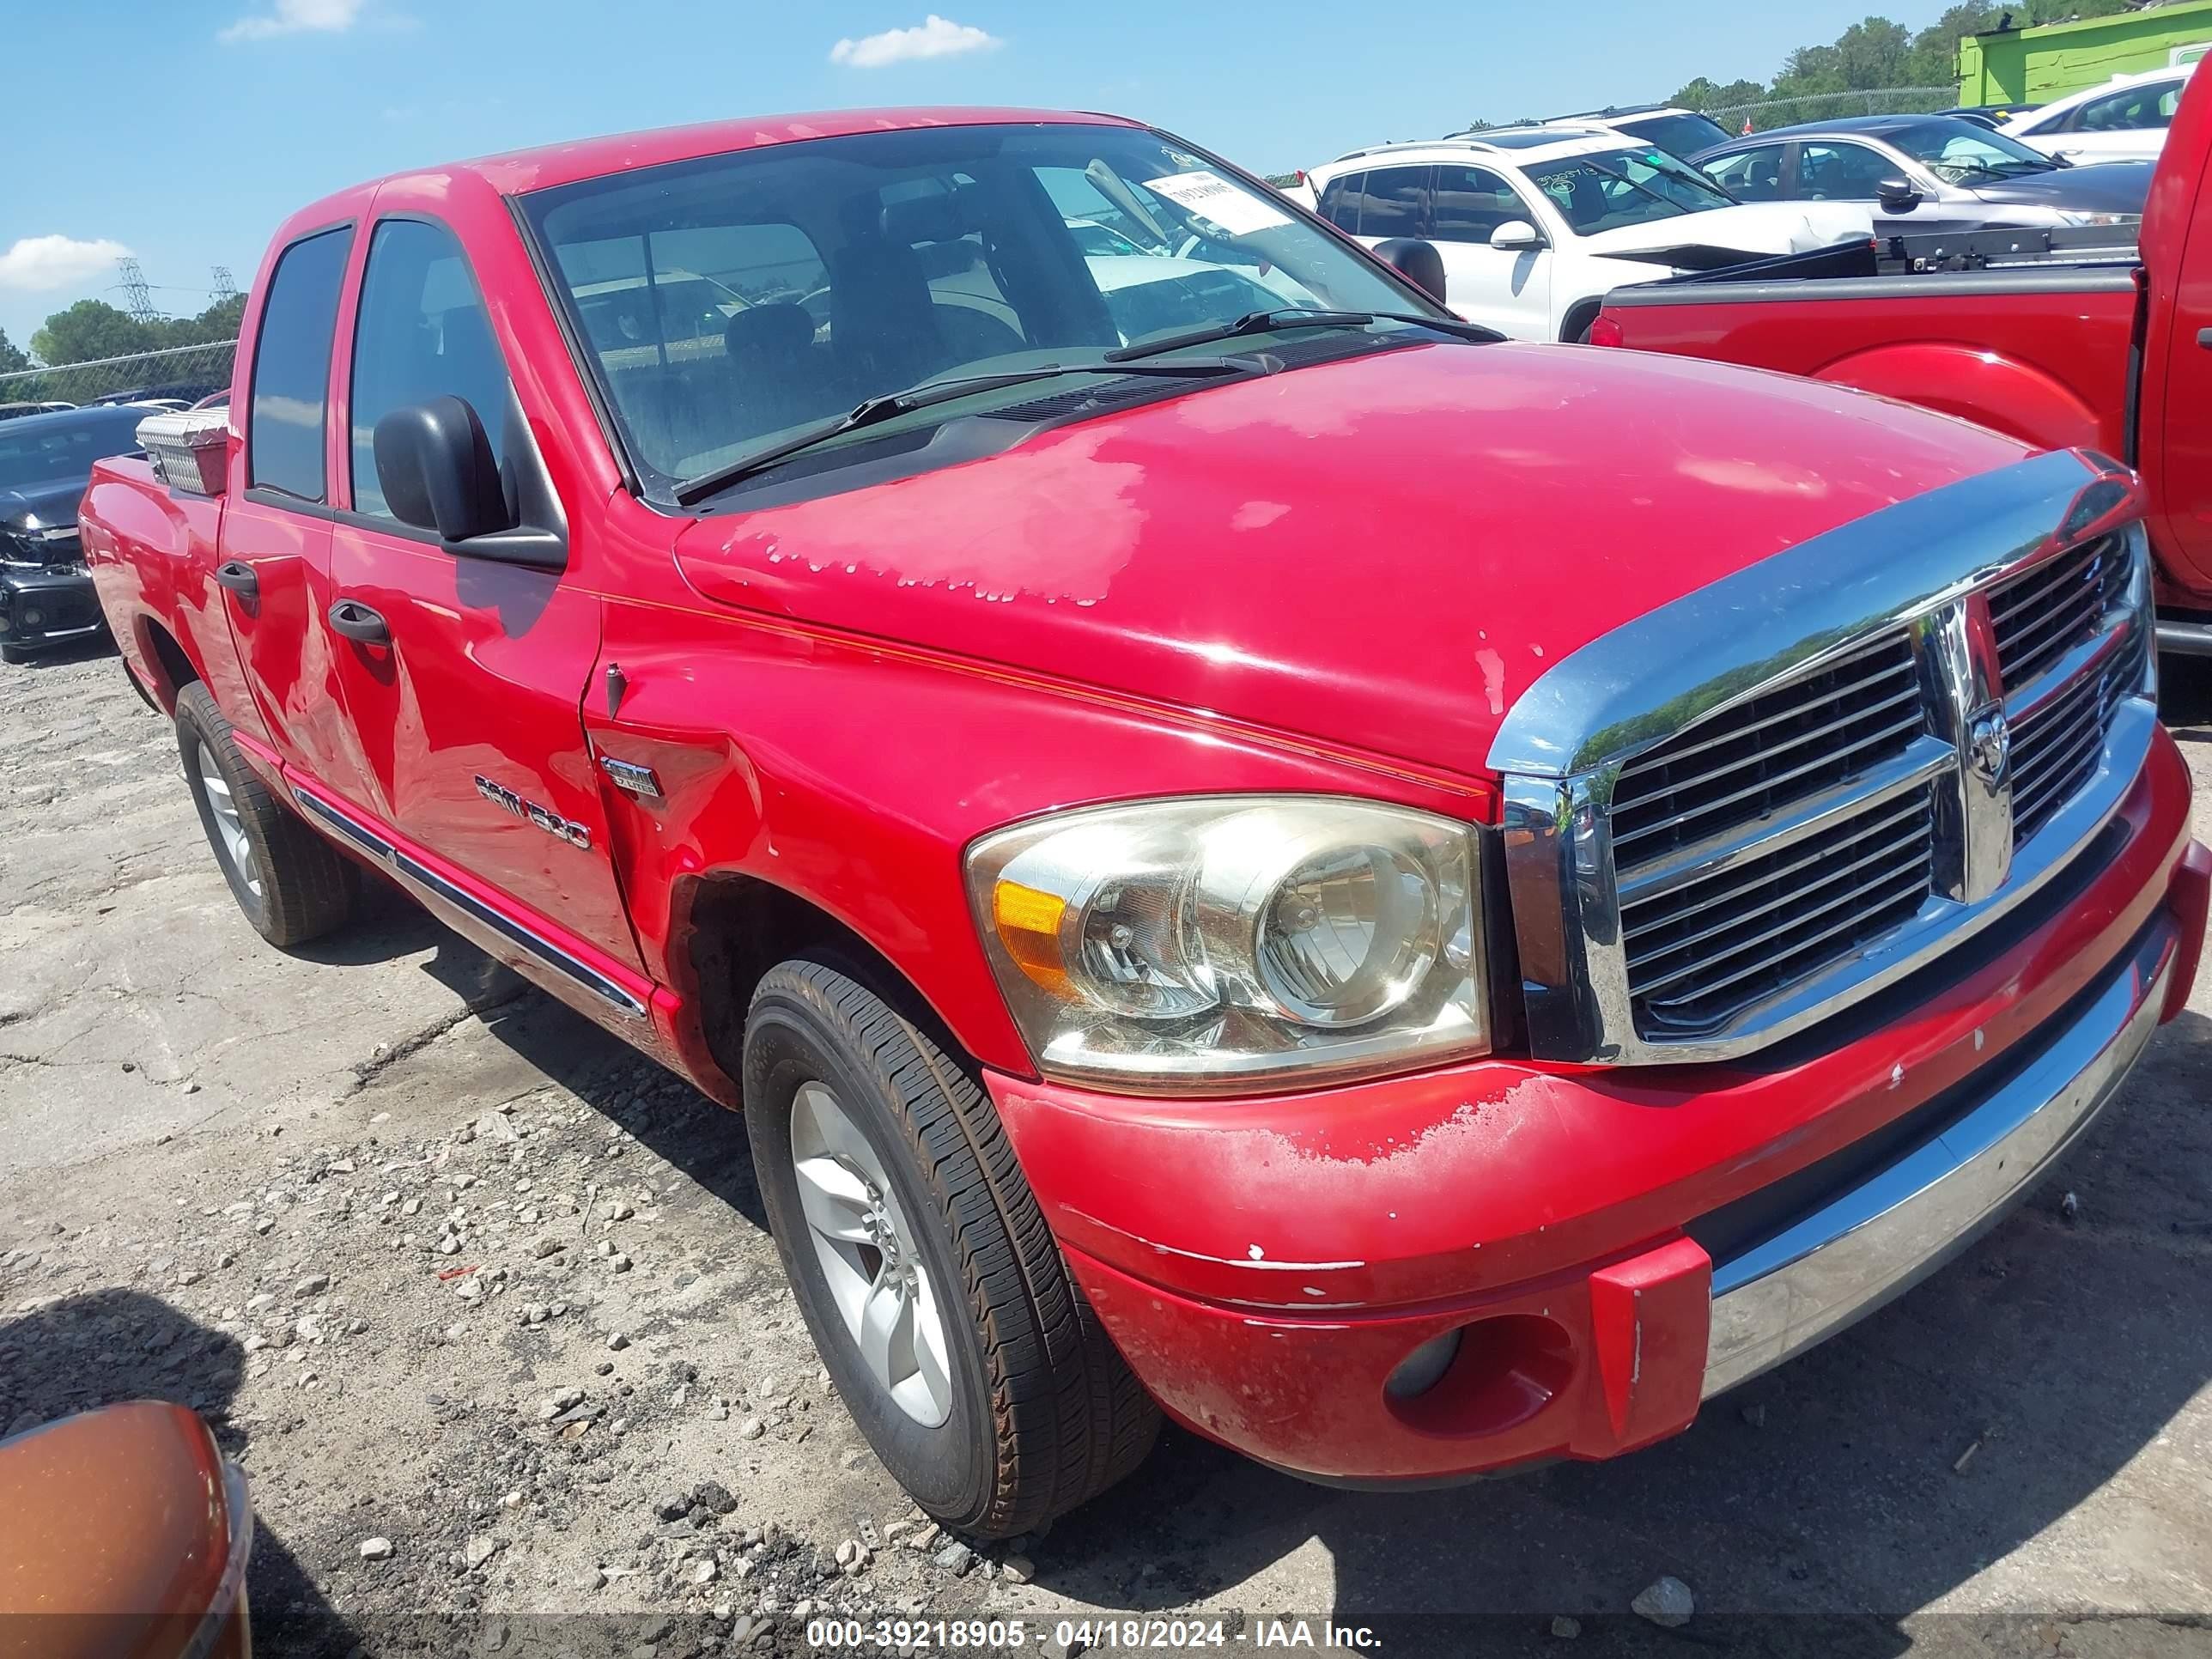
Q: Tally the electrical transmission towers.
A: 2